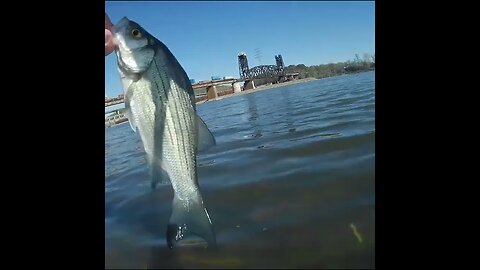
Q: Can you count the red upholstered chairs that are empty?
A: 0